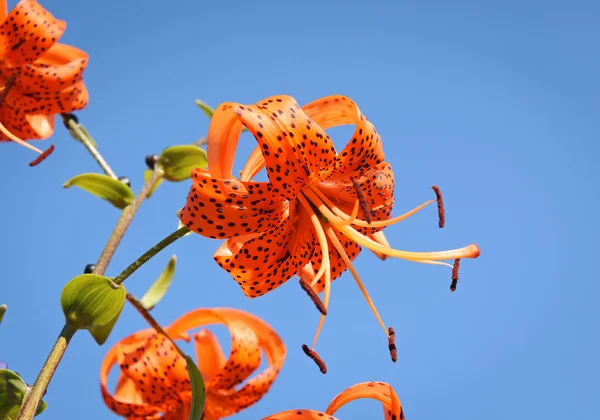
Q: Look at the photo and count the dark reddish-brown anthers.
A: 8